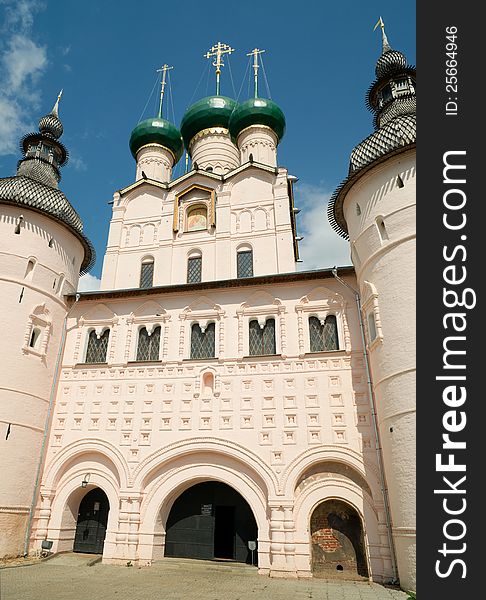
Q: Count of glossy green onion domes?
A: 3